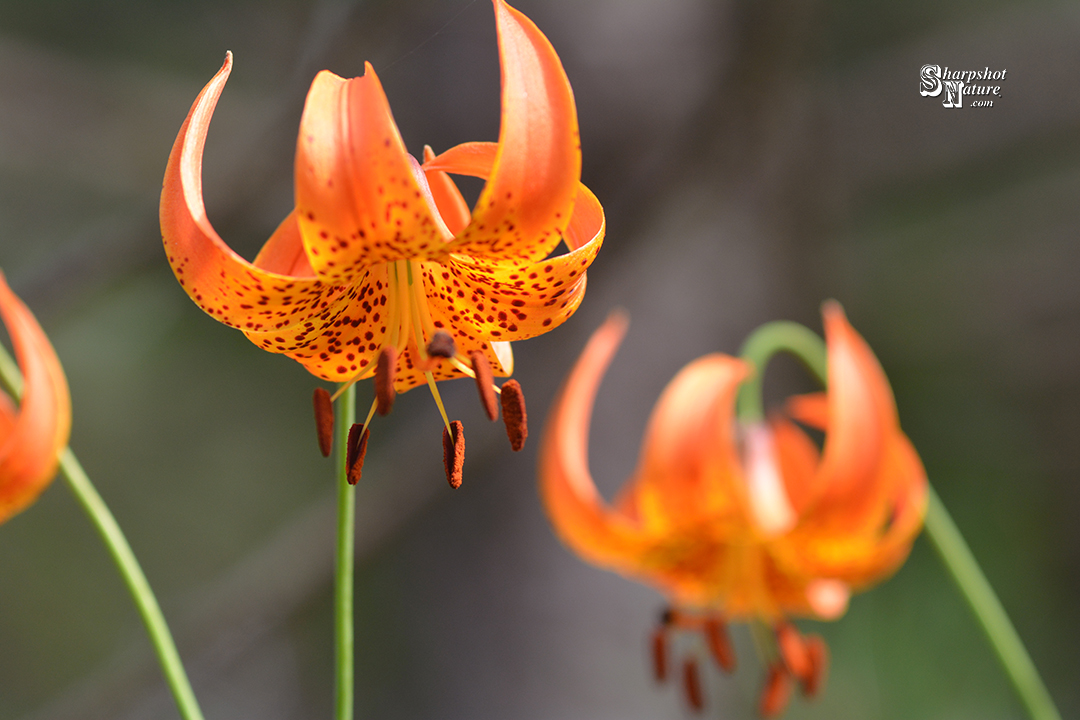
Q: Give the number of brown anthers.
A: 12